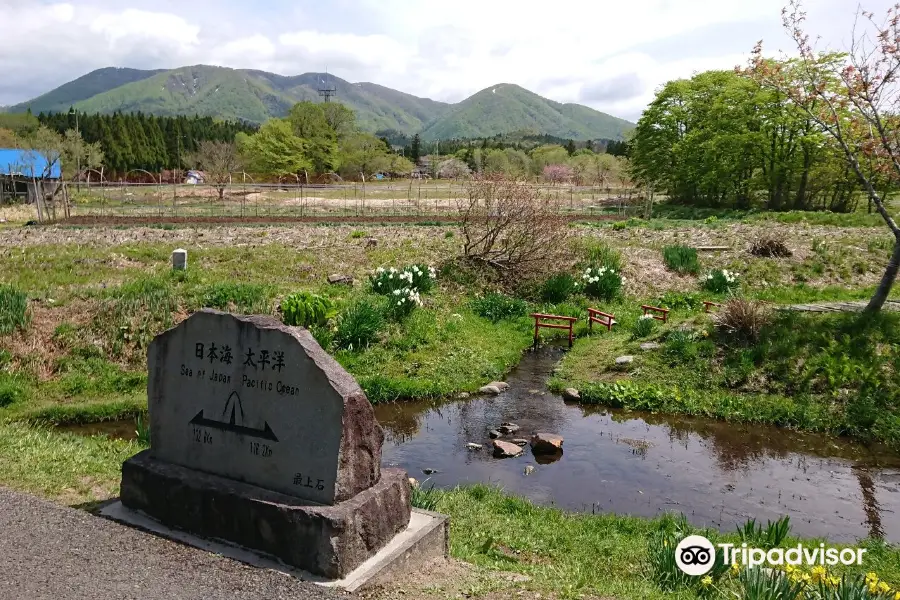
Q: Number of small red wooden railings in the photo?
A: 4